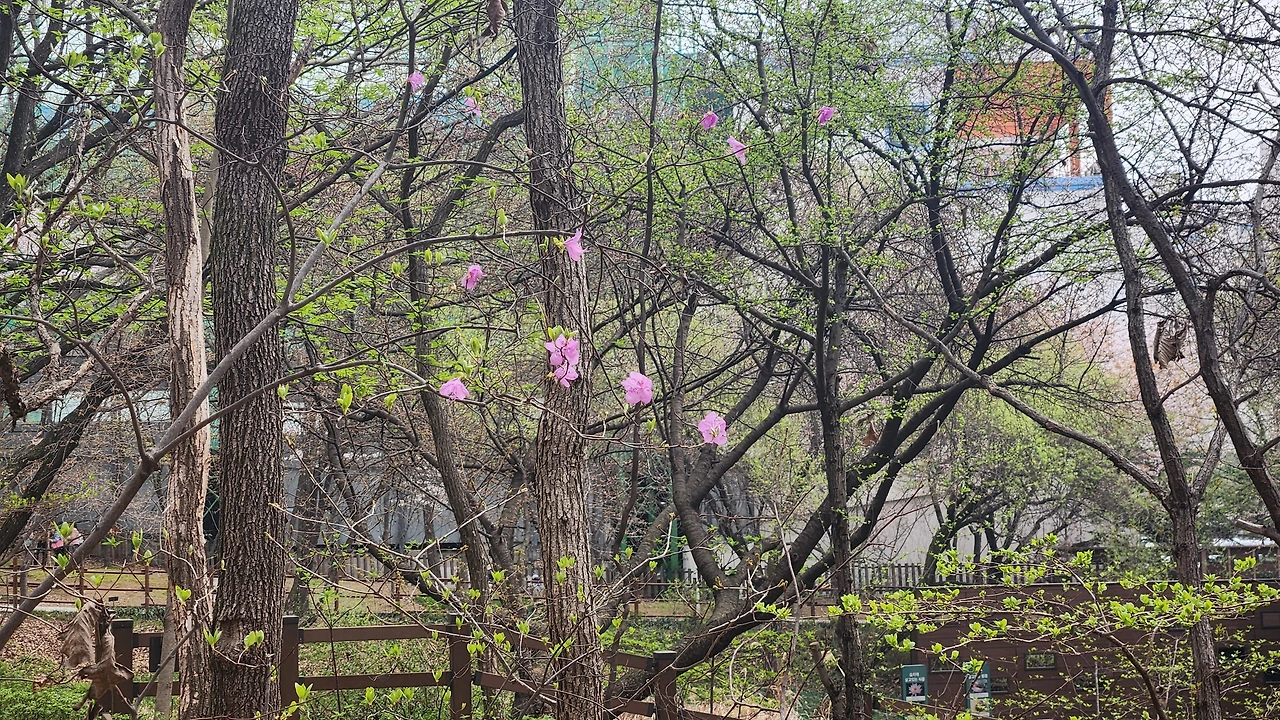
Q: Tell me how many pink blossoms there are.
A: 12